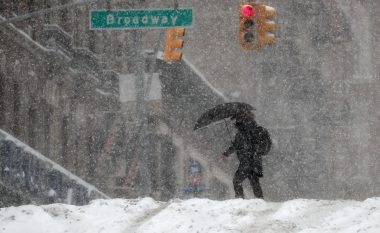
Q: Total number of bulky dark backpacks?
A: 1